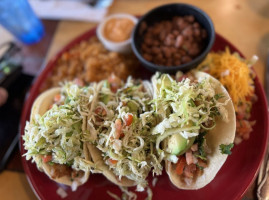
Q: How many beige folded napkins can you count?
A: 1